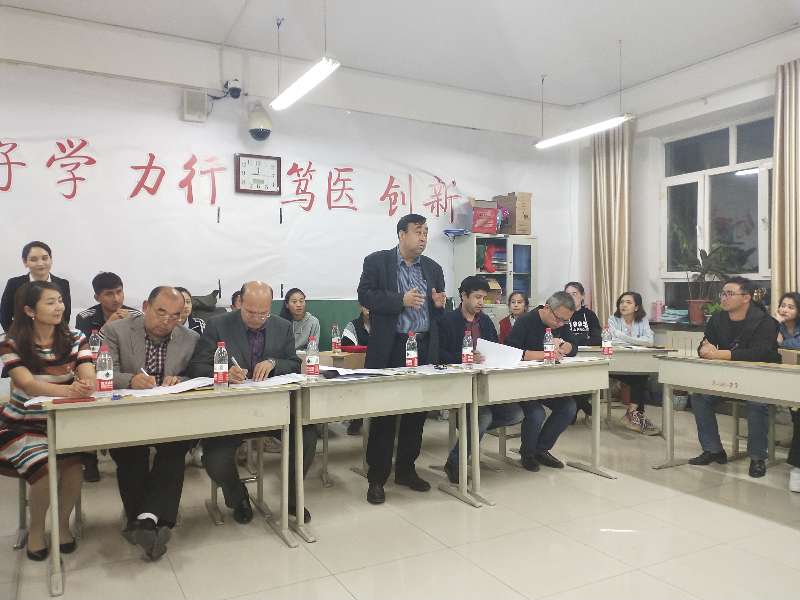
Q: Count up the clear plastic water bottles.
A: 9